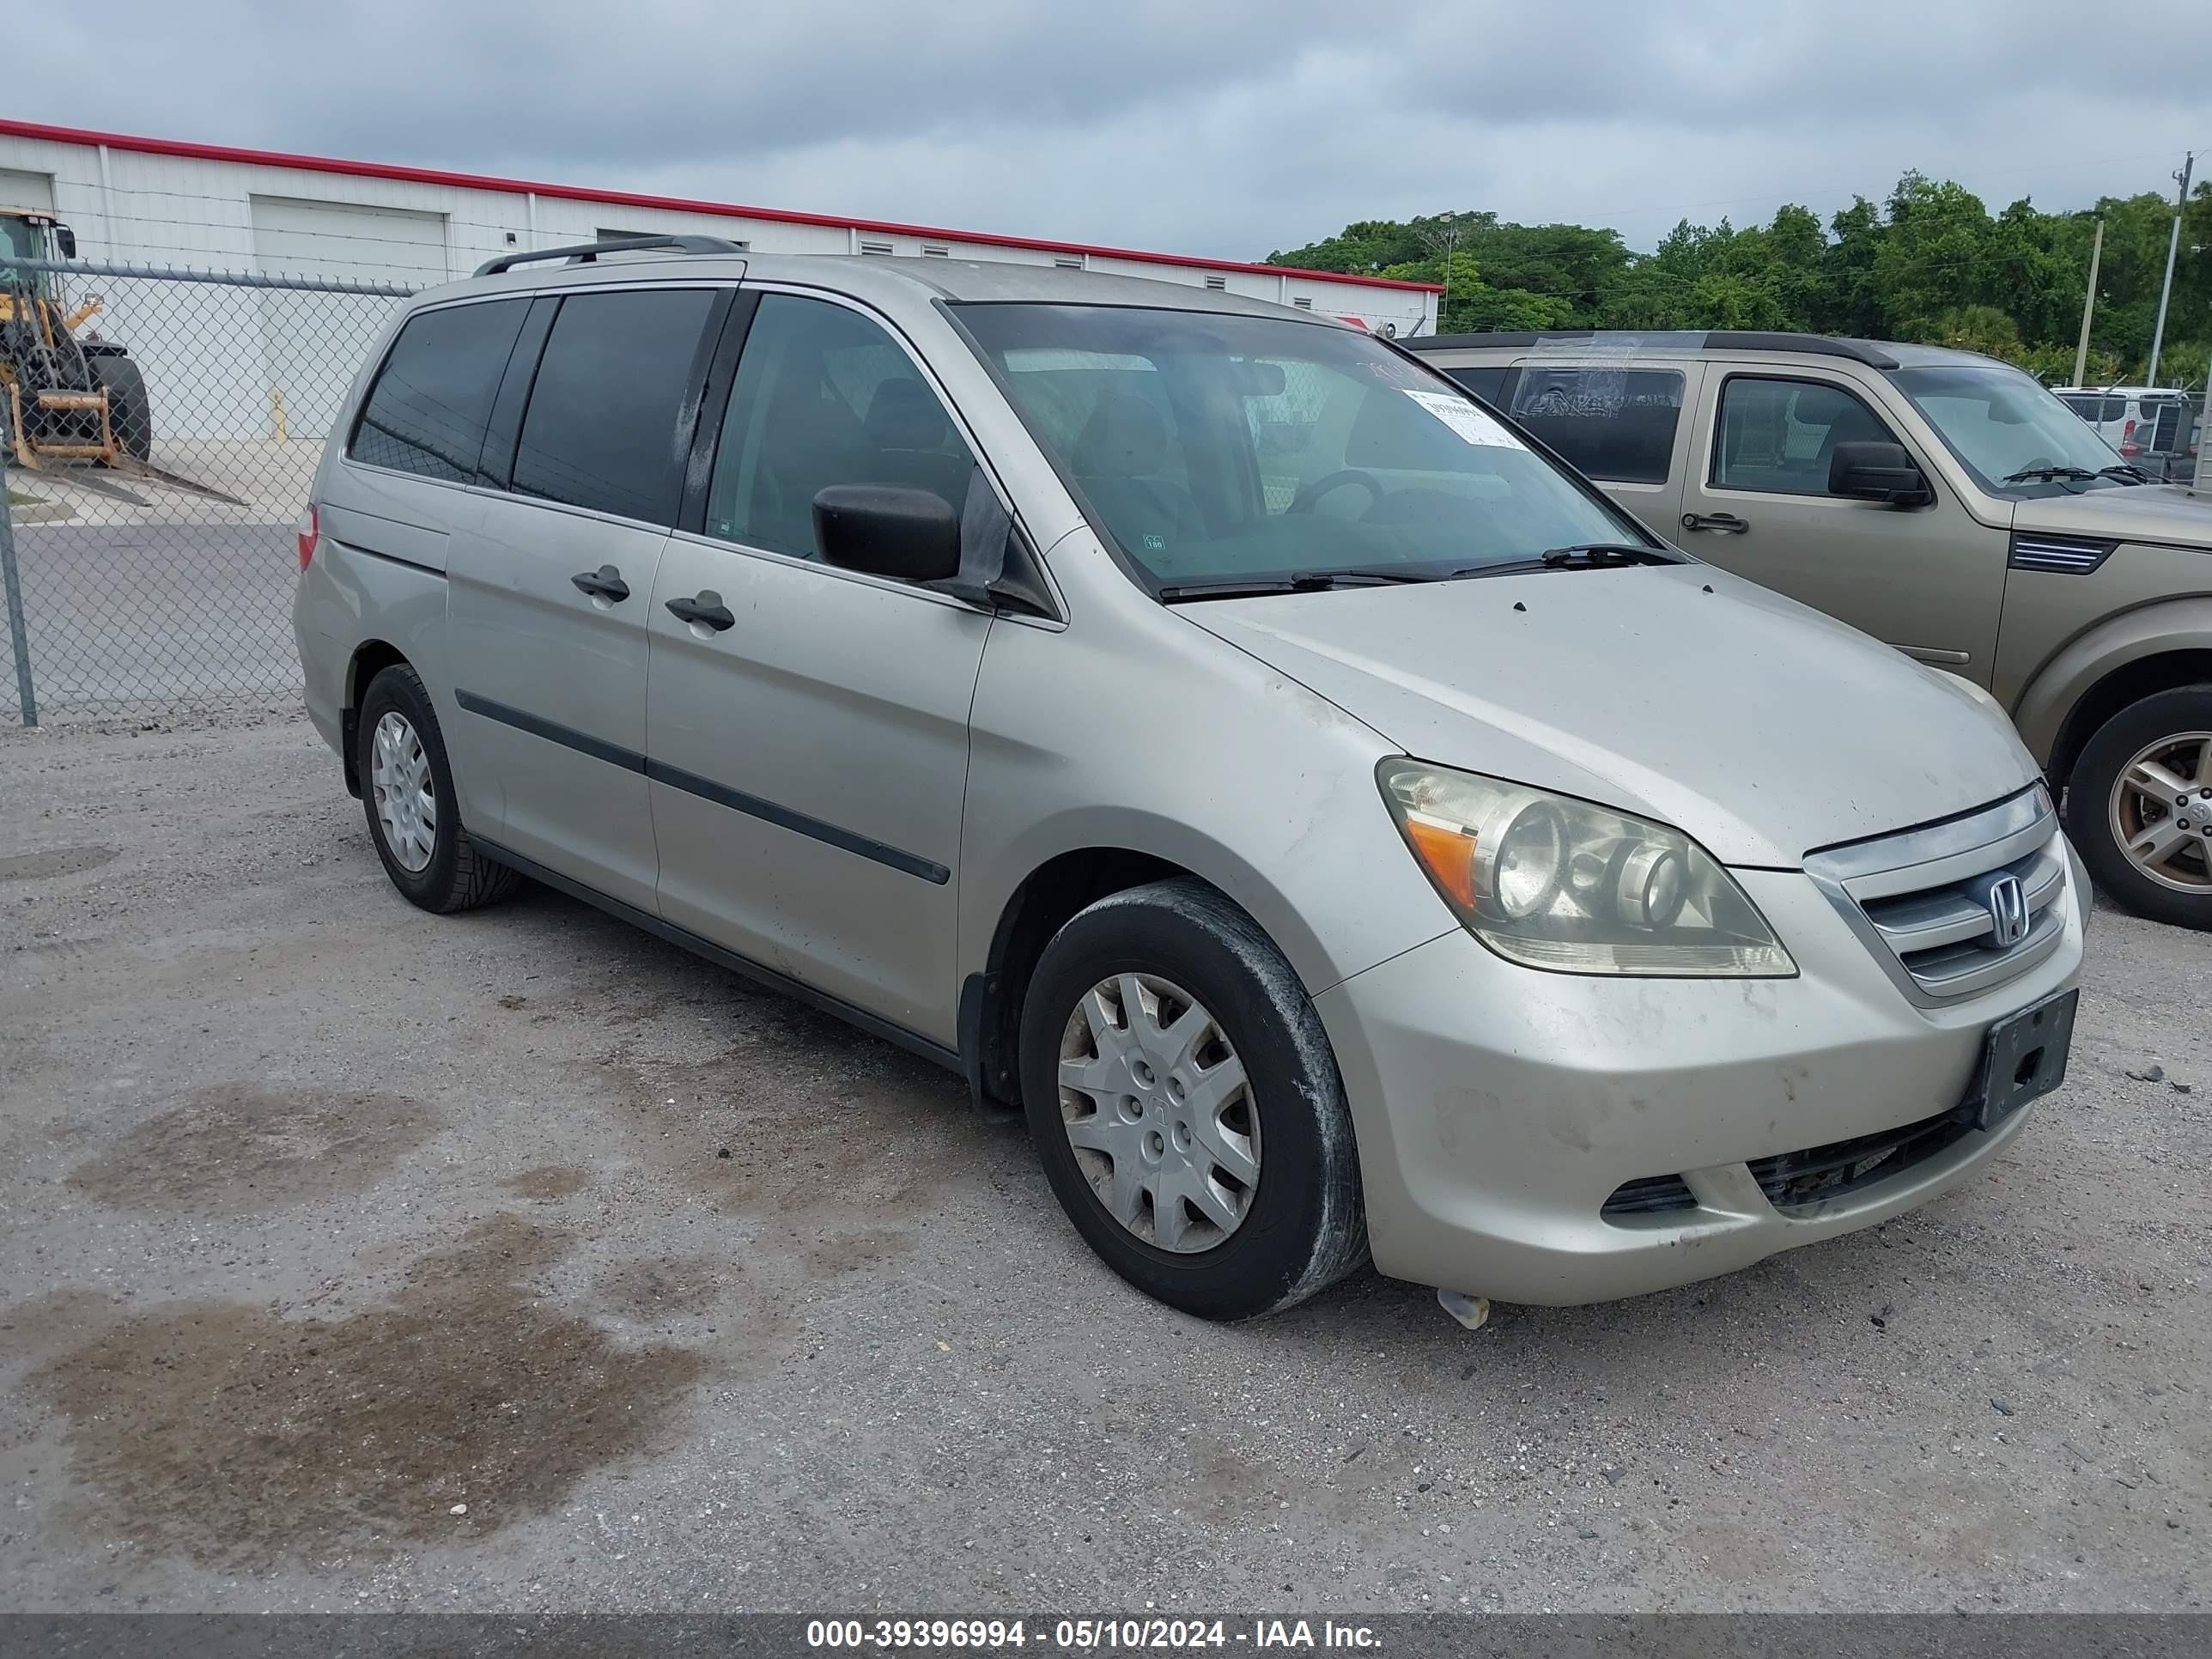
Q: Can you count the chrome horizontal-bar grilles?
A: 1